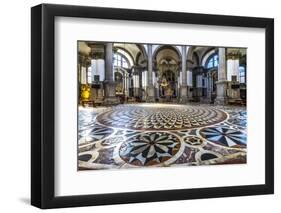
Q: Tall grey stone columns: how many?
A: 4